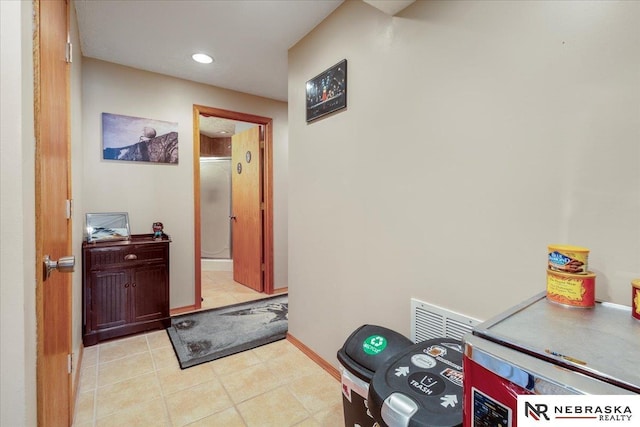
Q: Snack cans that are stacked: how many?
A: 2